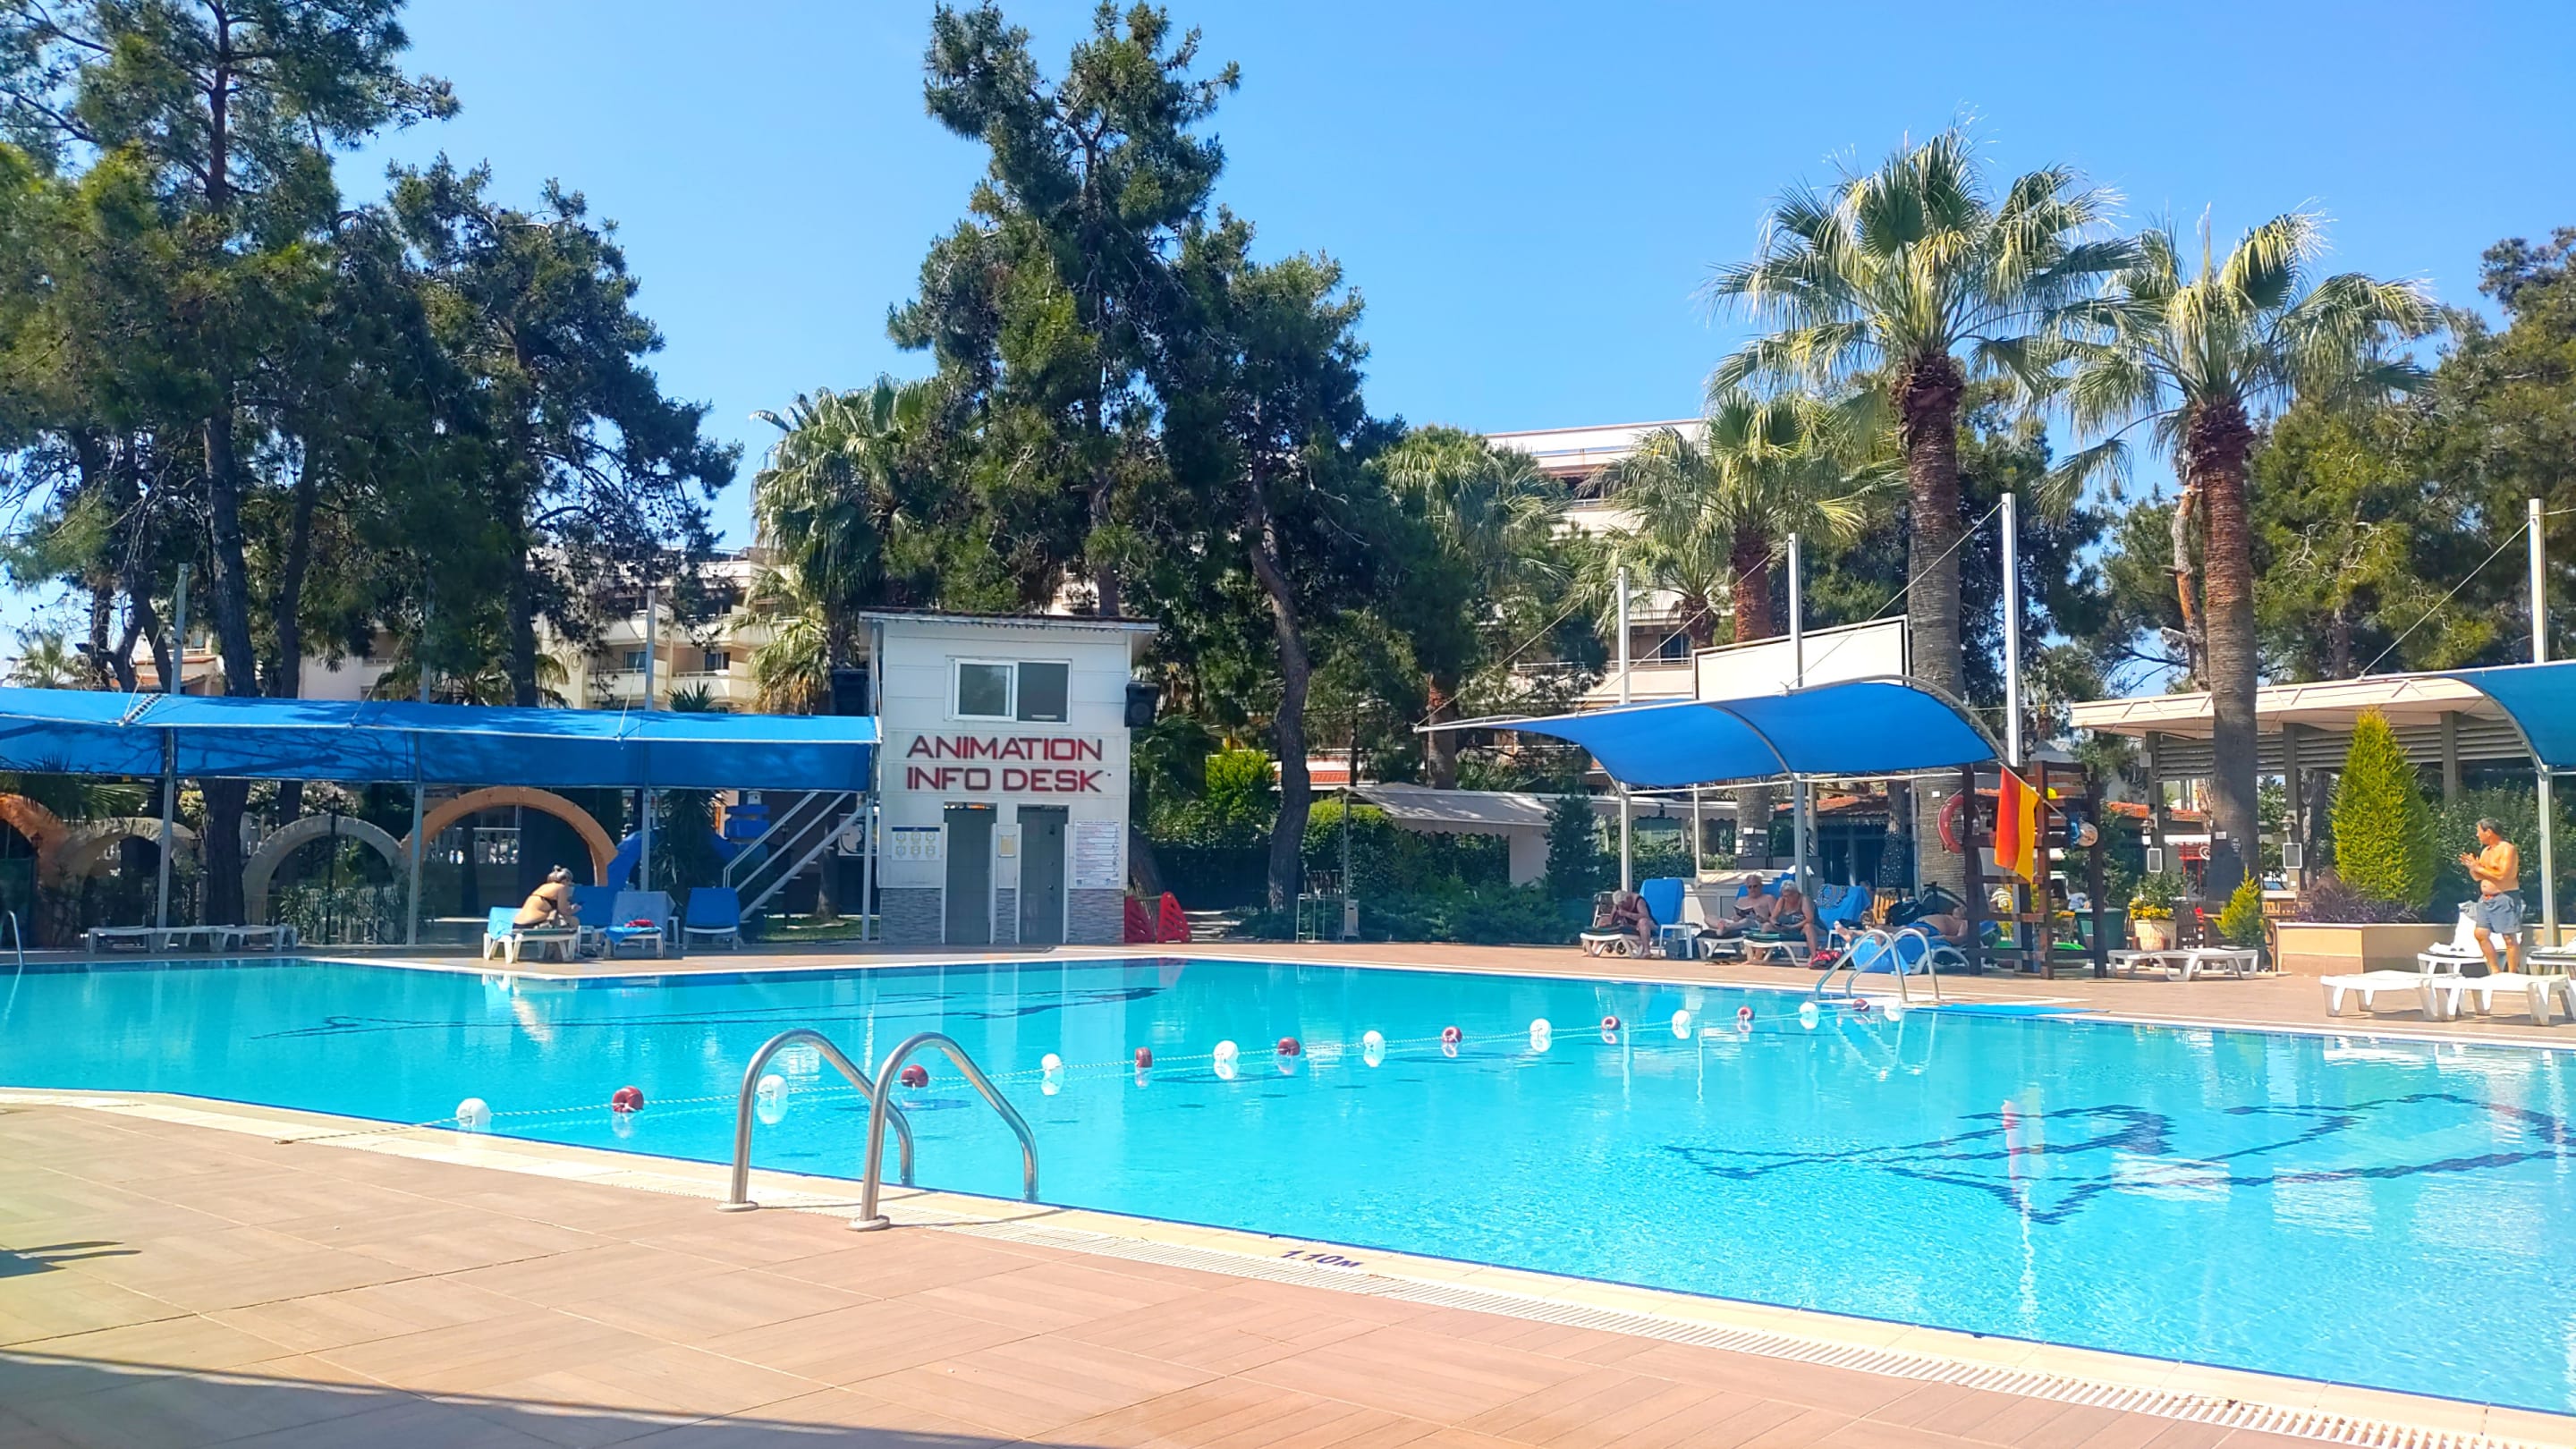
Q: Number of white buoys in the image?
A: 9